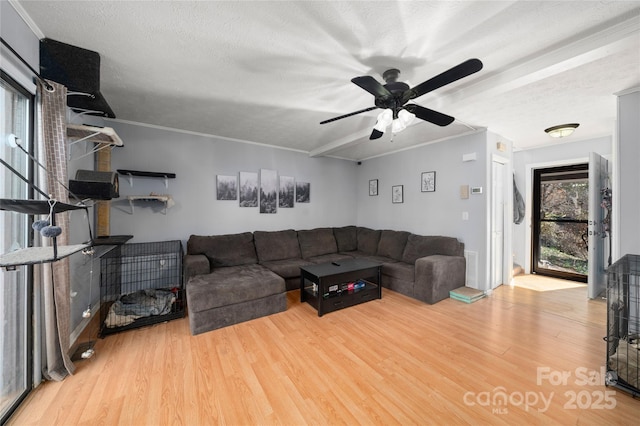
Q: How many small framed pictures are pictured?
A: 3